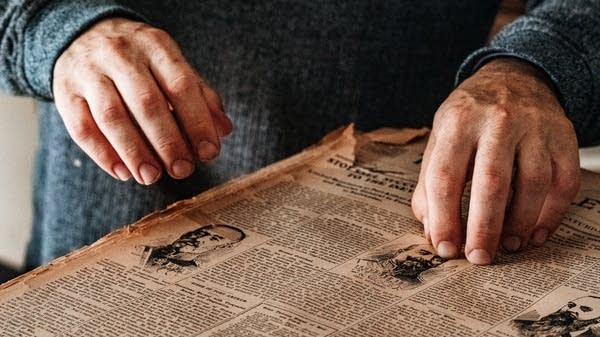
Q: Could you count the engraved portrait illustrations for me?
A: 3